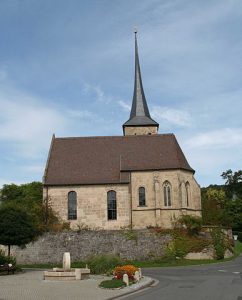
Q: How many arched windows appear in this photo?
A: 5